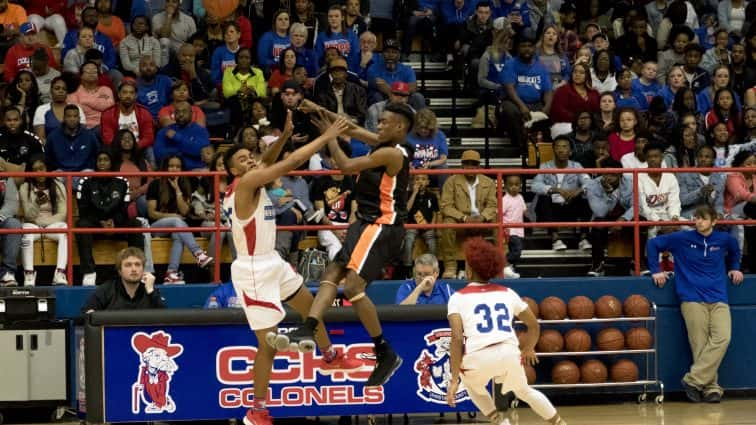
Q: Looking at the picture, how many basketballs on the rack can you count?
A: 14